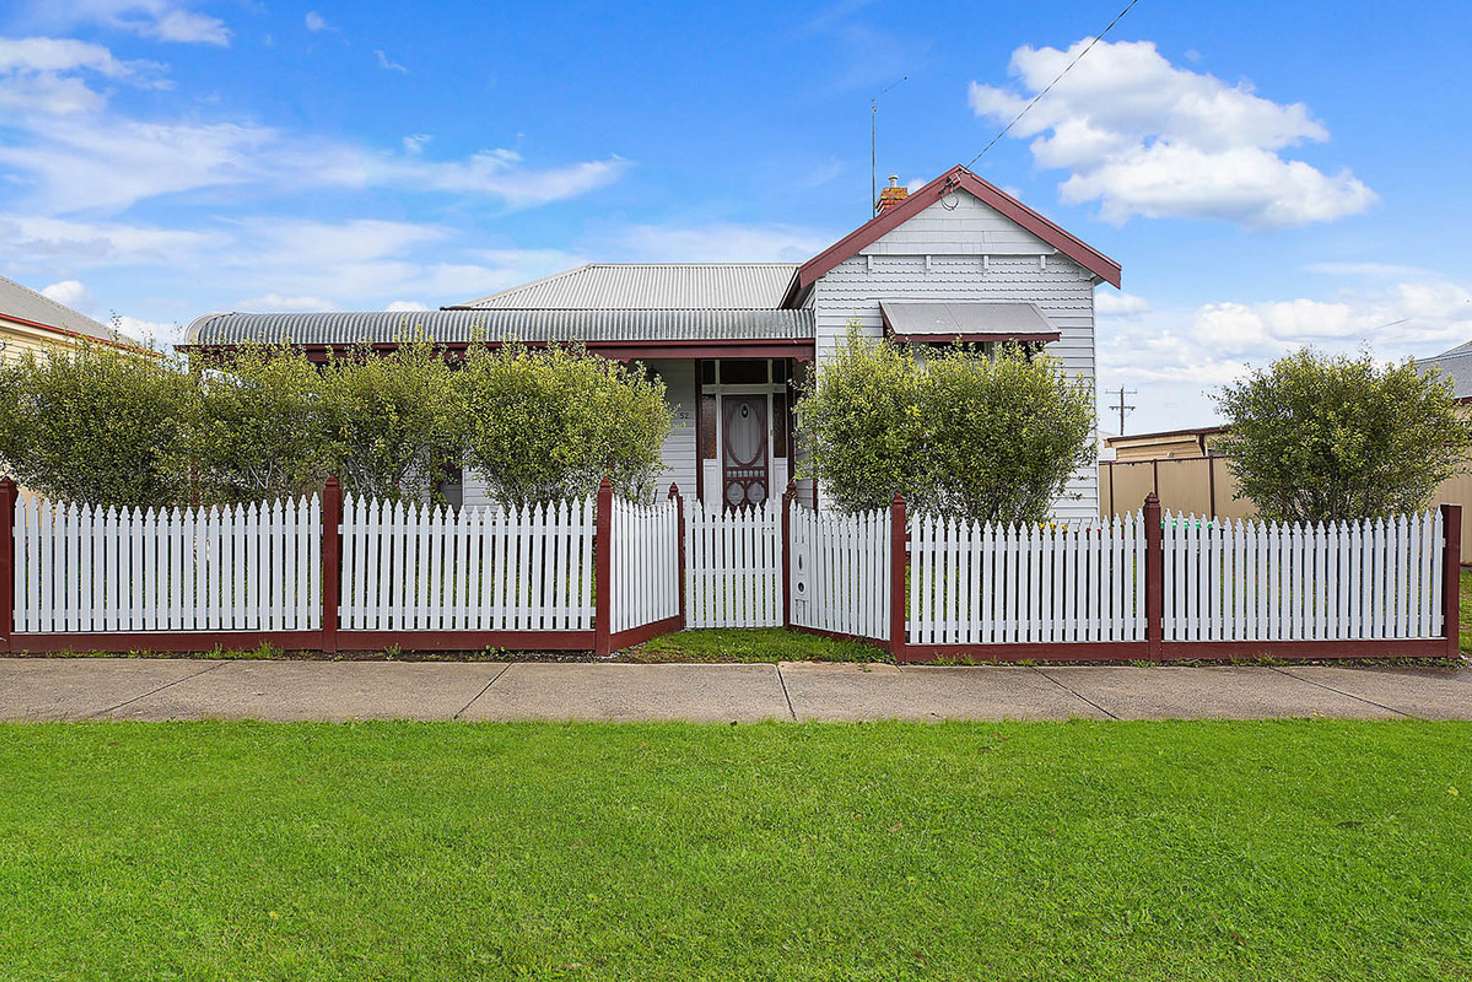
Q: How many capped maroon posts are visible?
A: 7